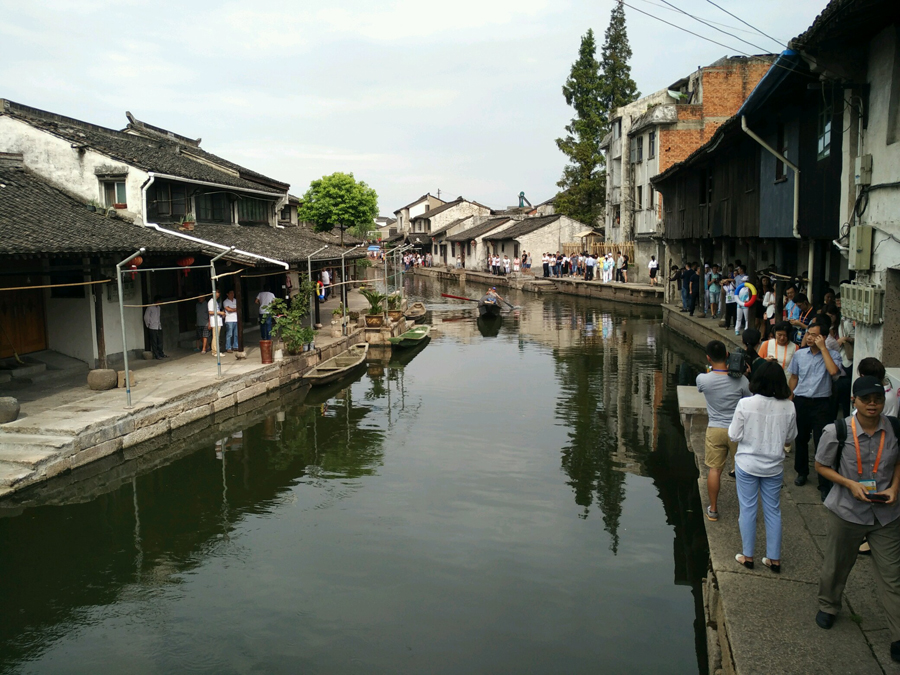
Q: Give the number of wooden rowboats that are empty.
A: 3